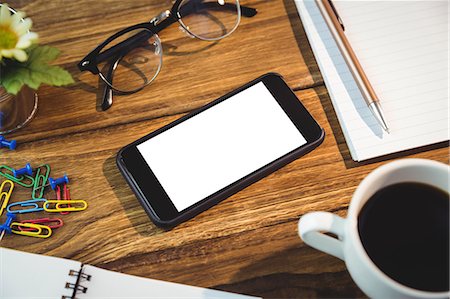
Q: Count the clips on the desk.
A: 8